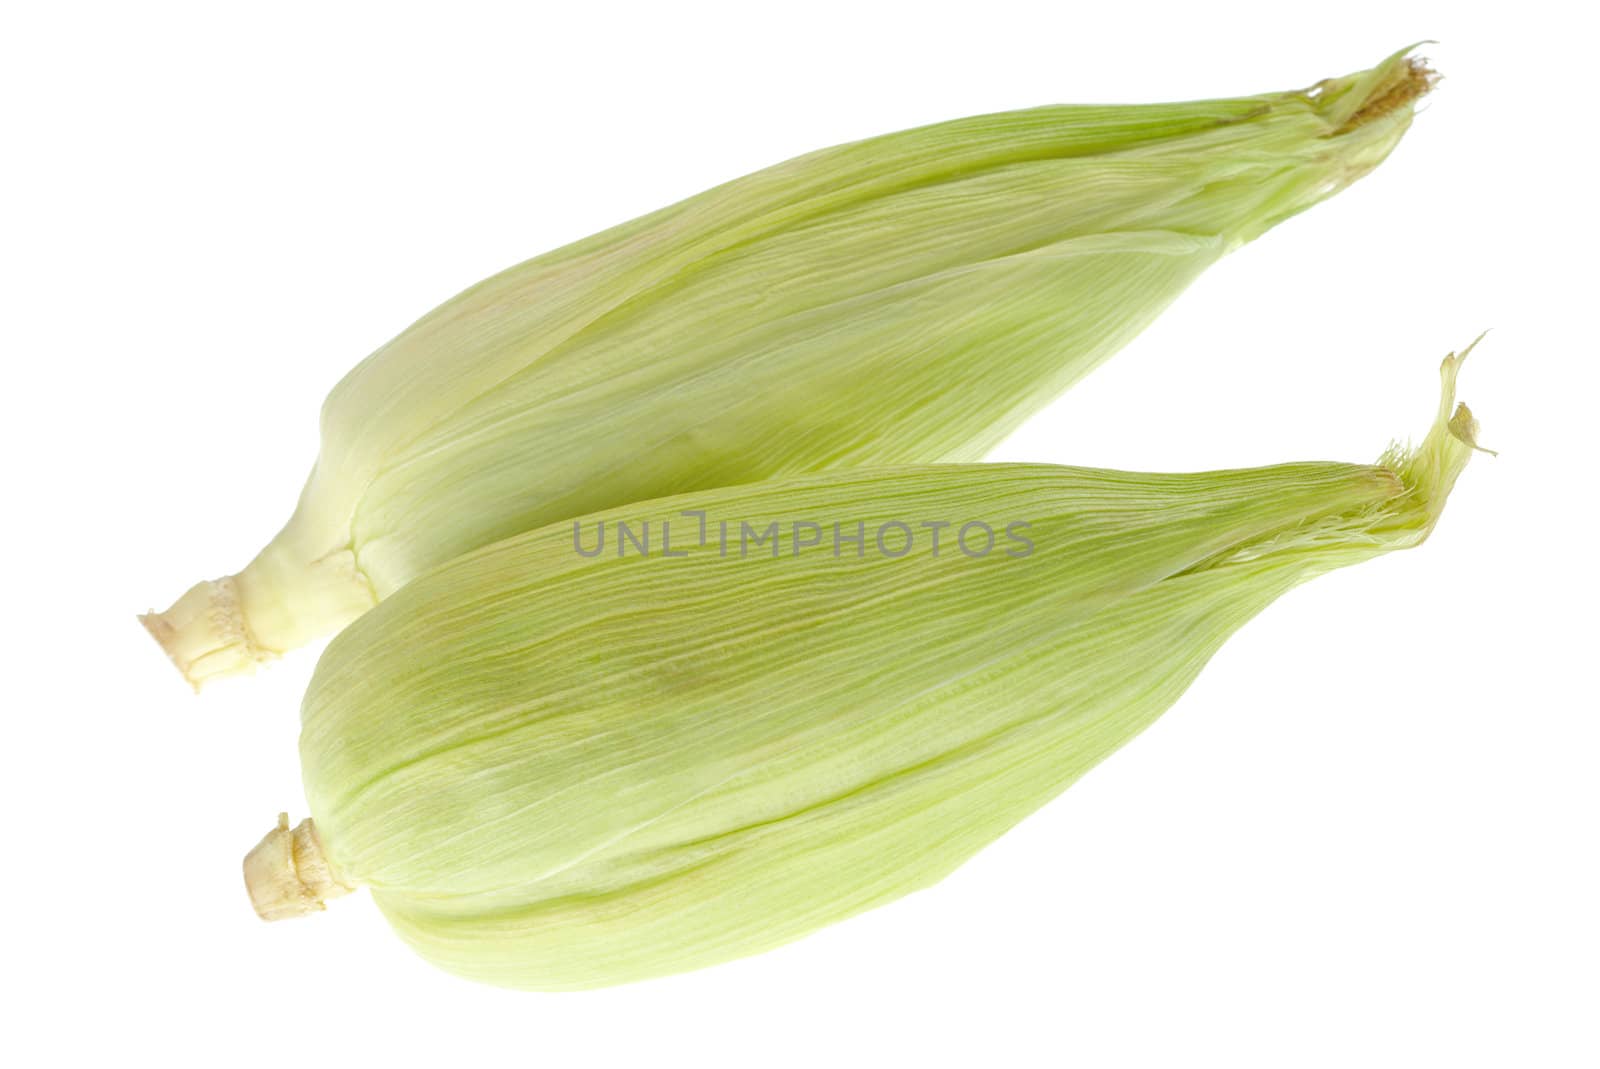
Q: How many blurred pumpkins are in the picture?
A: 0